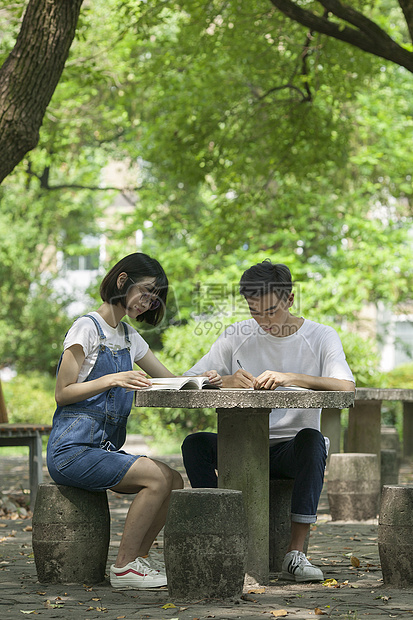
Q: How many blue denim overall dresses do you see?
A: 1